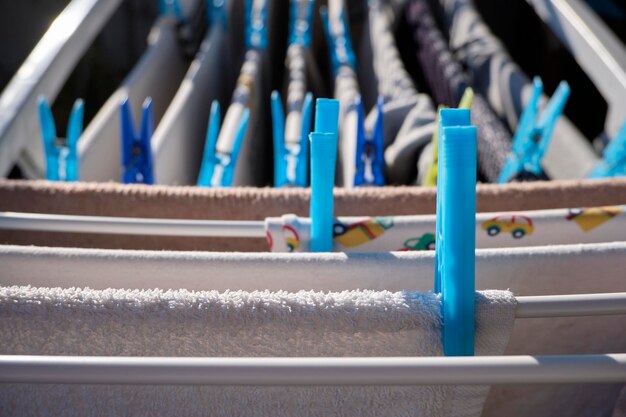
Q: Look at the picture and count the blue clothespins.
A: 14